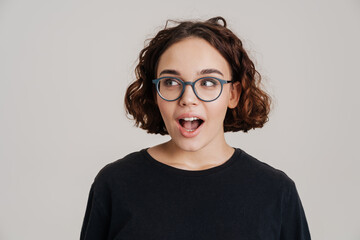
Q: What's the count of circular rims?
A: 2